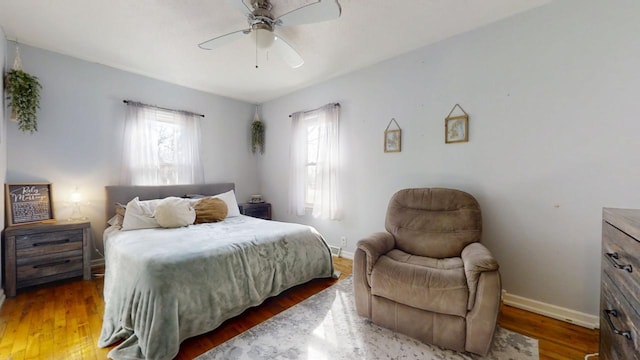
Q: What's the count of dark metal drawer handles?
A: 4